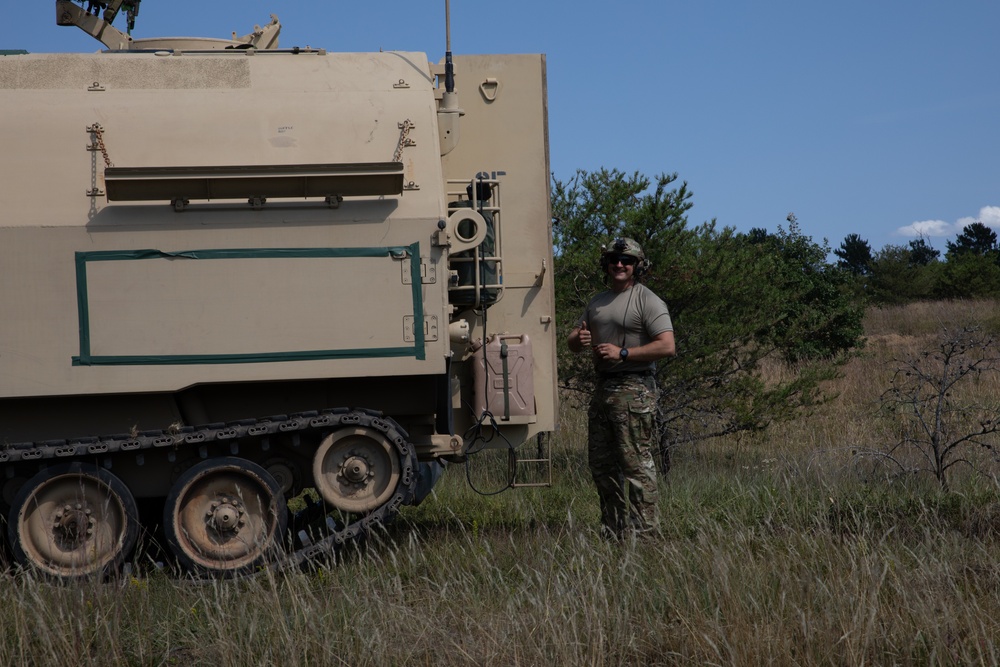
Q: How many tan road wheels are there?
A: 3